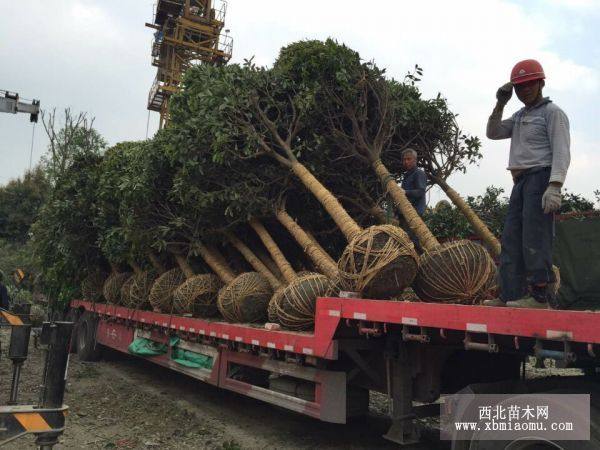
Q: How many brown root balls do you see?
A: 9